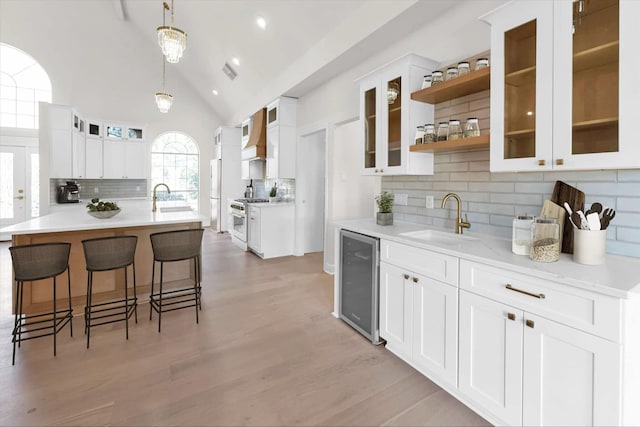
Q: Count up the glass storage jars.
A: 12